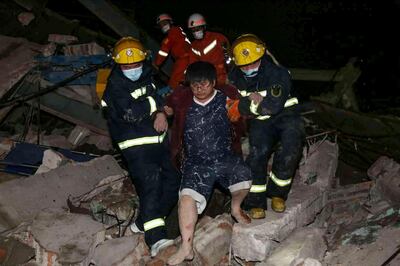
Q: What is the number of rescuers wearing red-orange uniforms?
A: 2